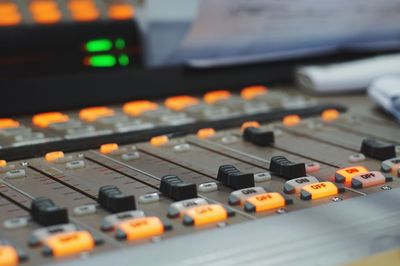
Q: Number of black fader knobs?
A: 7